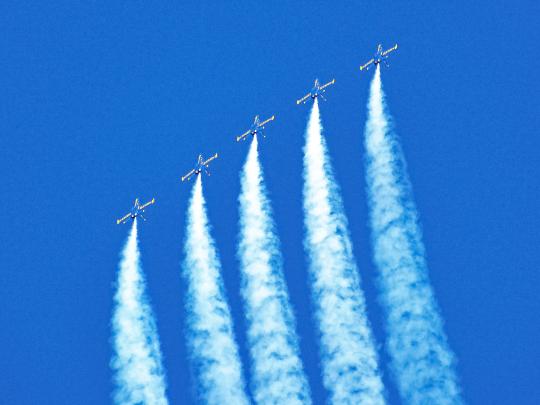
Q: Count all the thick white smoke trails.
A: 5